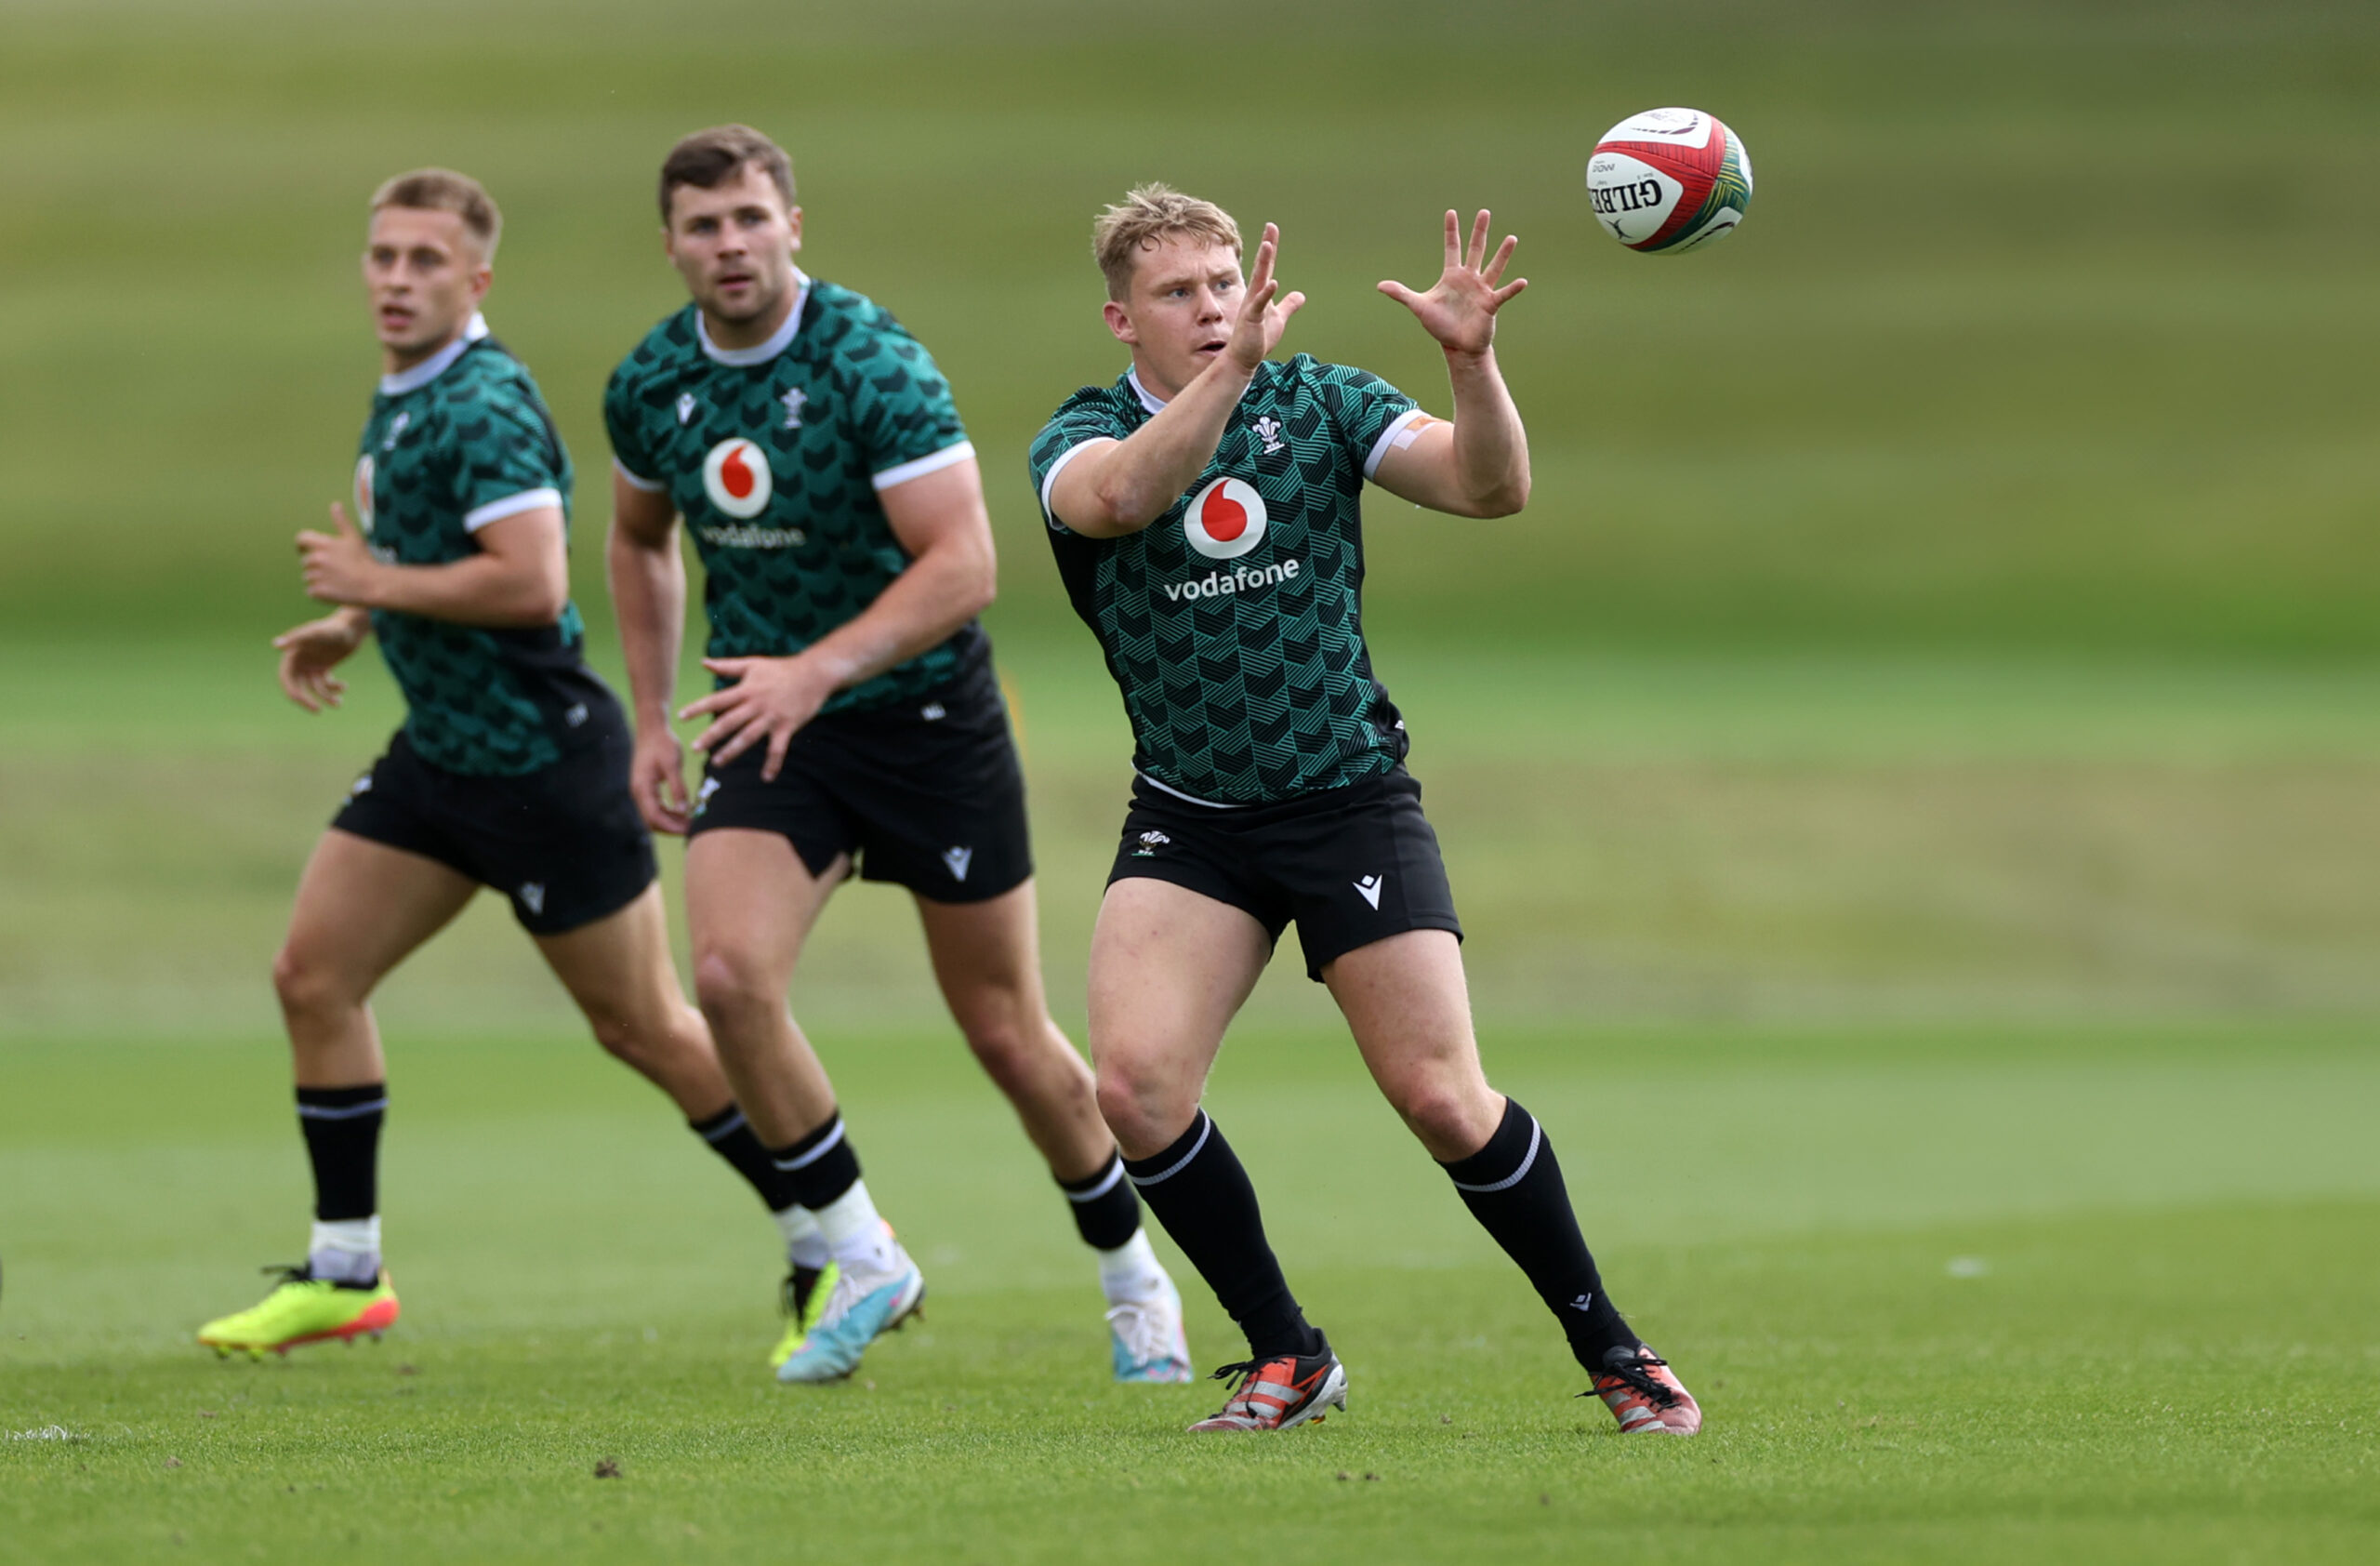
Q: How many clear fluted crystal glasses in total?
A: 0